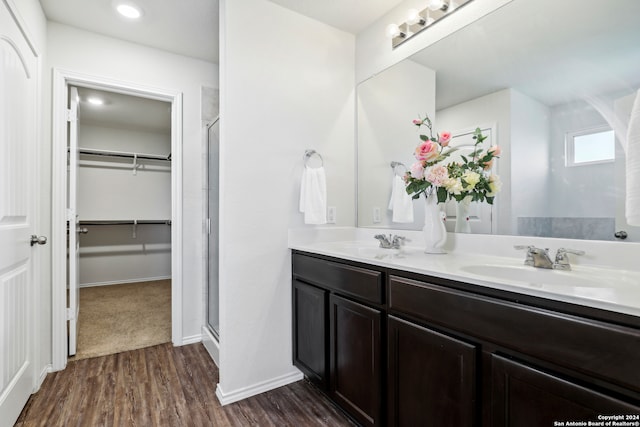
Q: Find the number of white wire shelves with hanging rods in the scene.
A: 2